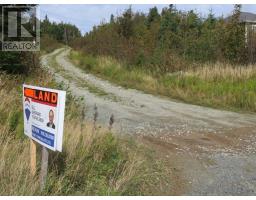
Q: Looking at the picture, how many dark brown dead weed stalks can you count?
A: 3